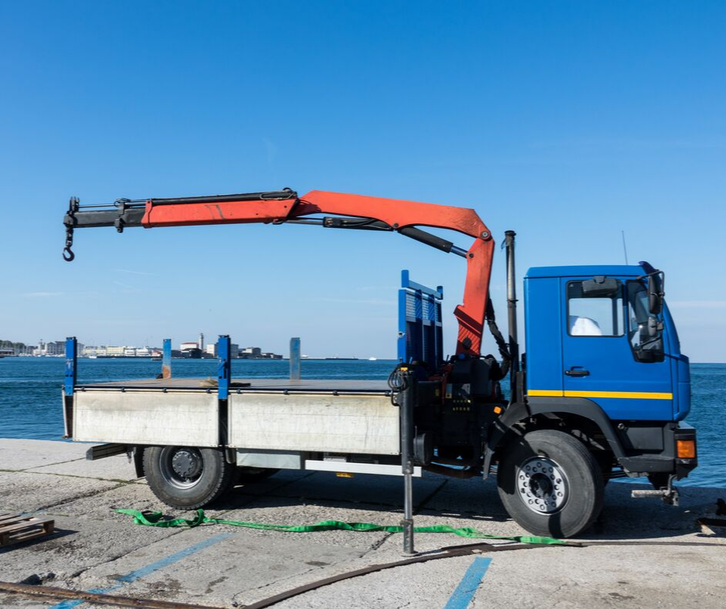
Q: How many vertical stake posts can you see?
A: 4